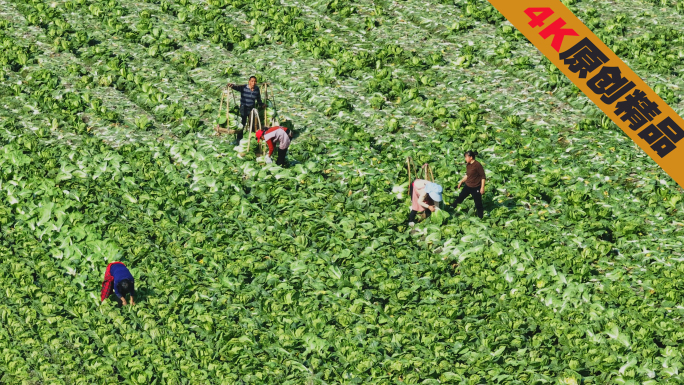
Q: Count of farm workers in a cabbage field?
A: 5